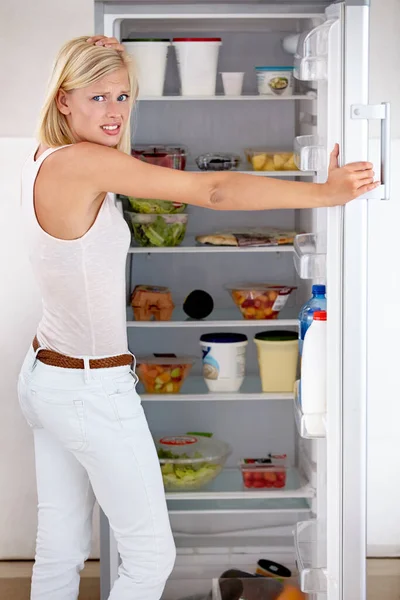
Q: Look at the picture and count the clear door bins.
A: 5